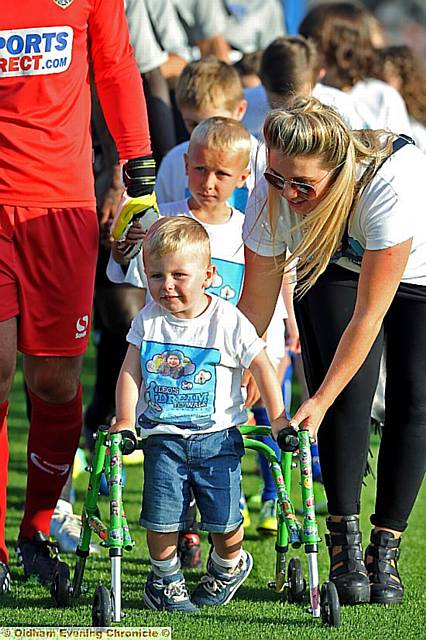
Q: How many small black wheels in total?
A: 4